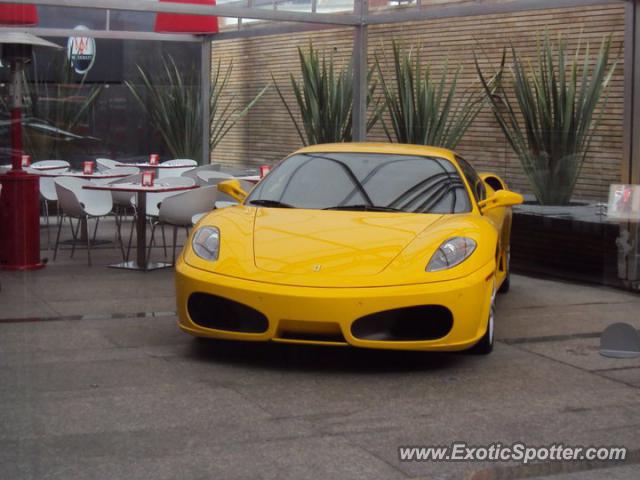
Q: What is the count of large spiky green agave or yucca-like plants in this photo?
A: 5